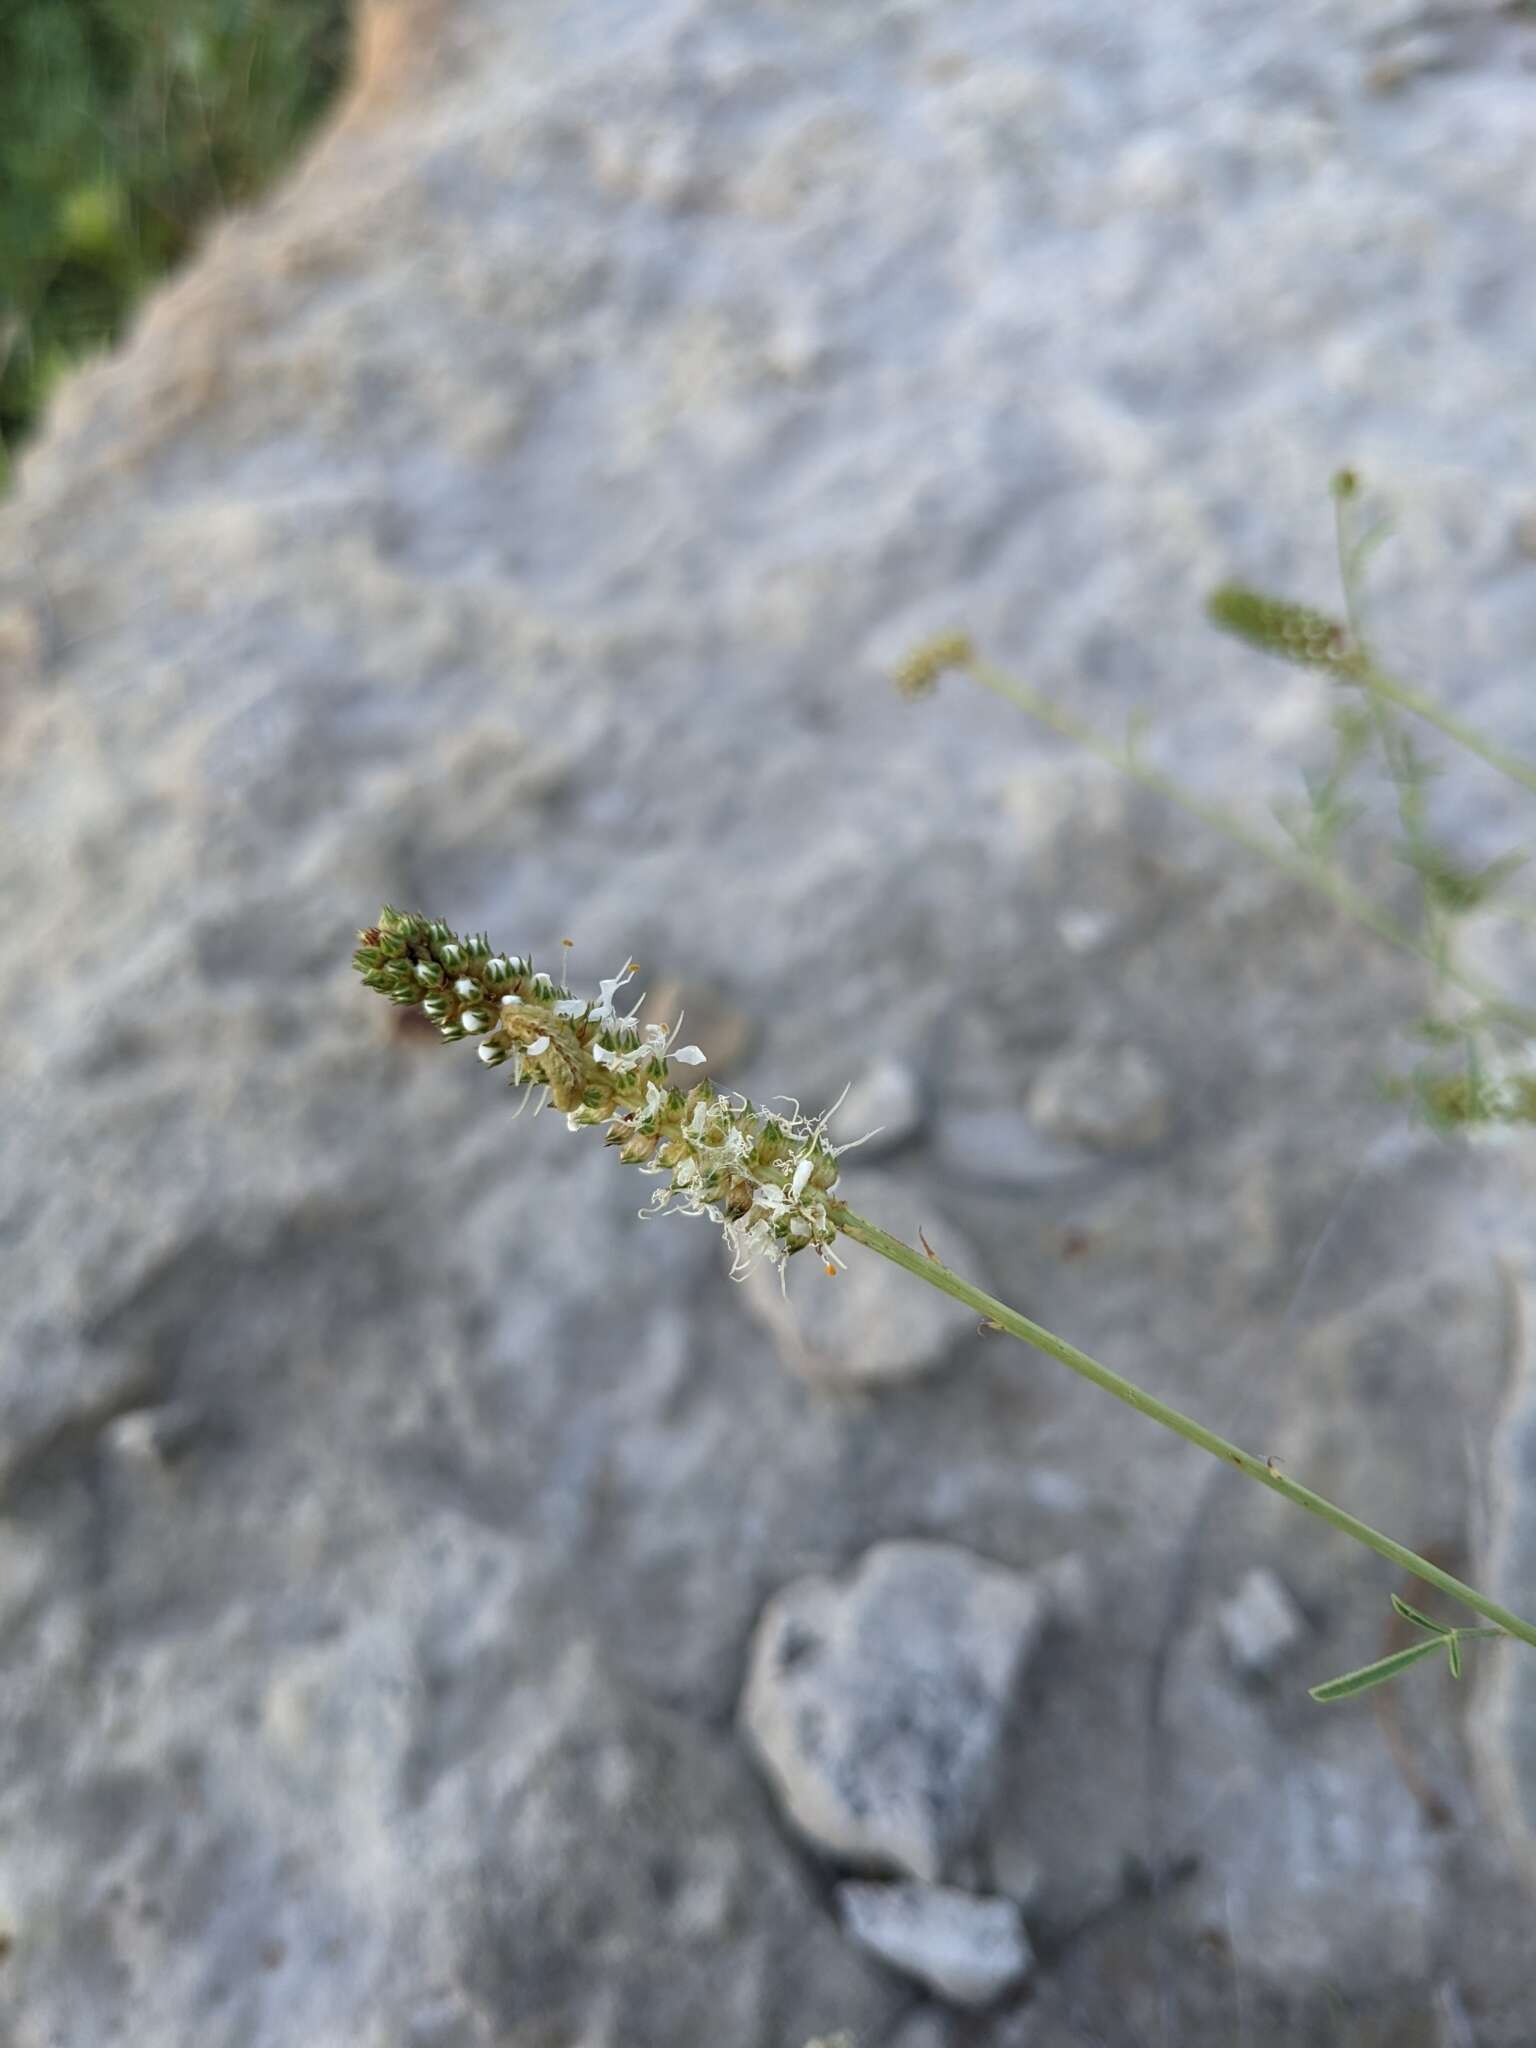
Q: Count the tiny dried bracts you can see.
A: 3